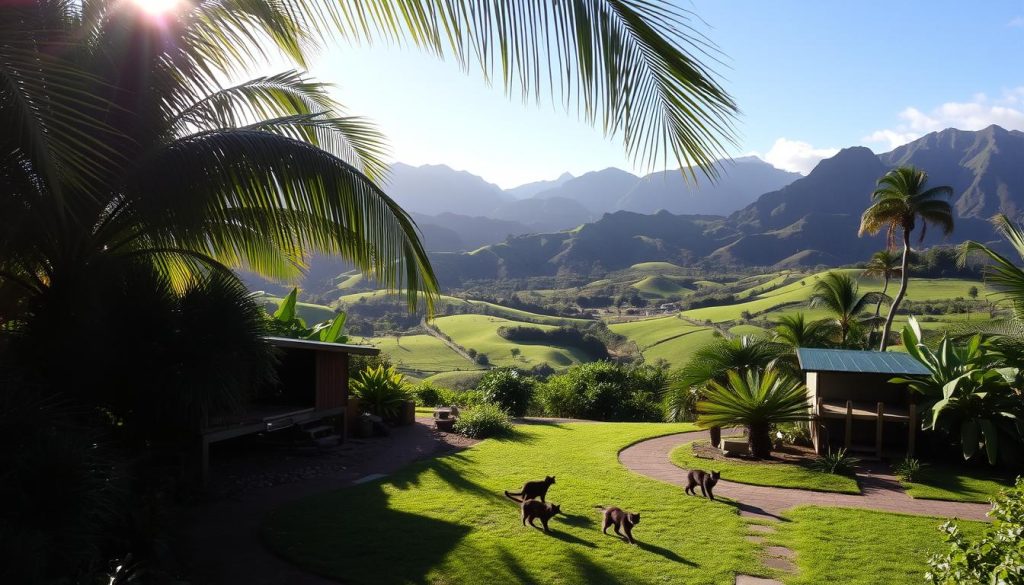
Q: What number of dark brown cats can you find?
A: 4